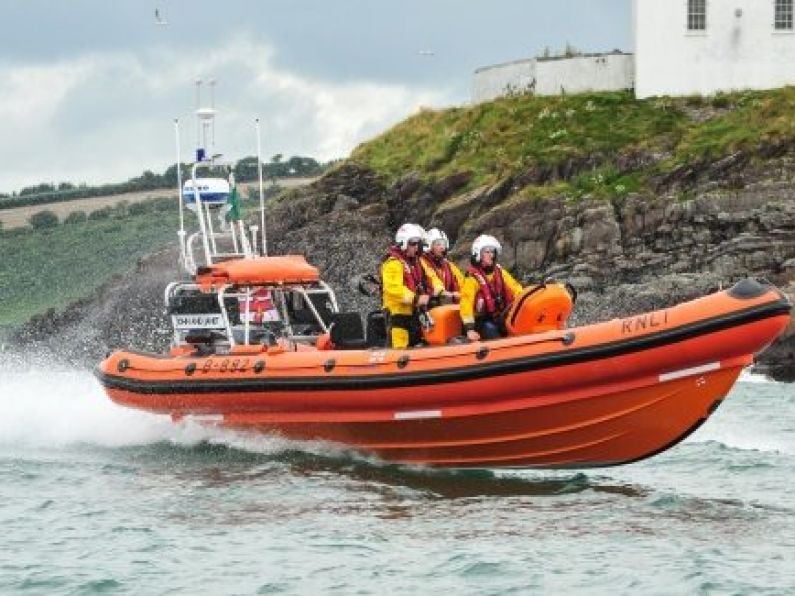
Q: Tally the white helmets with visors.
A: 3